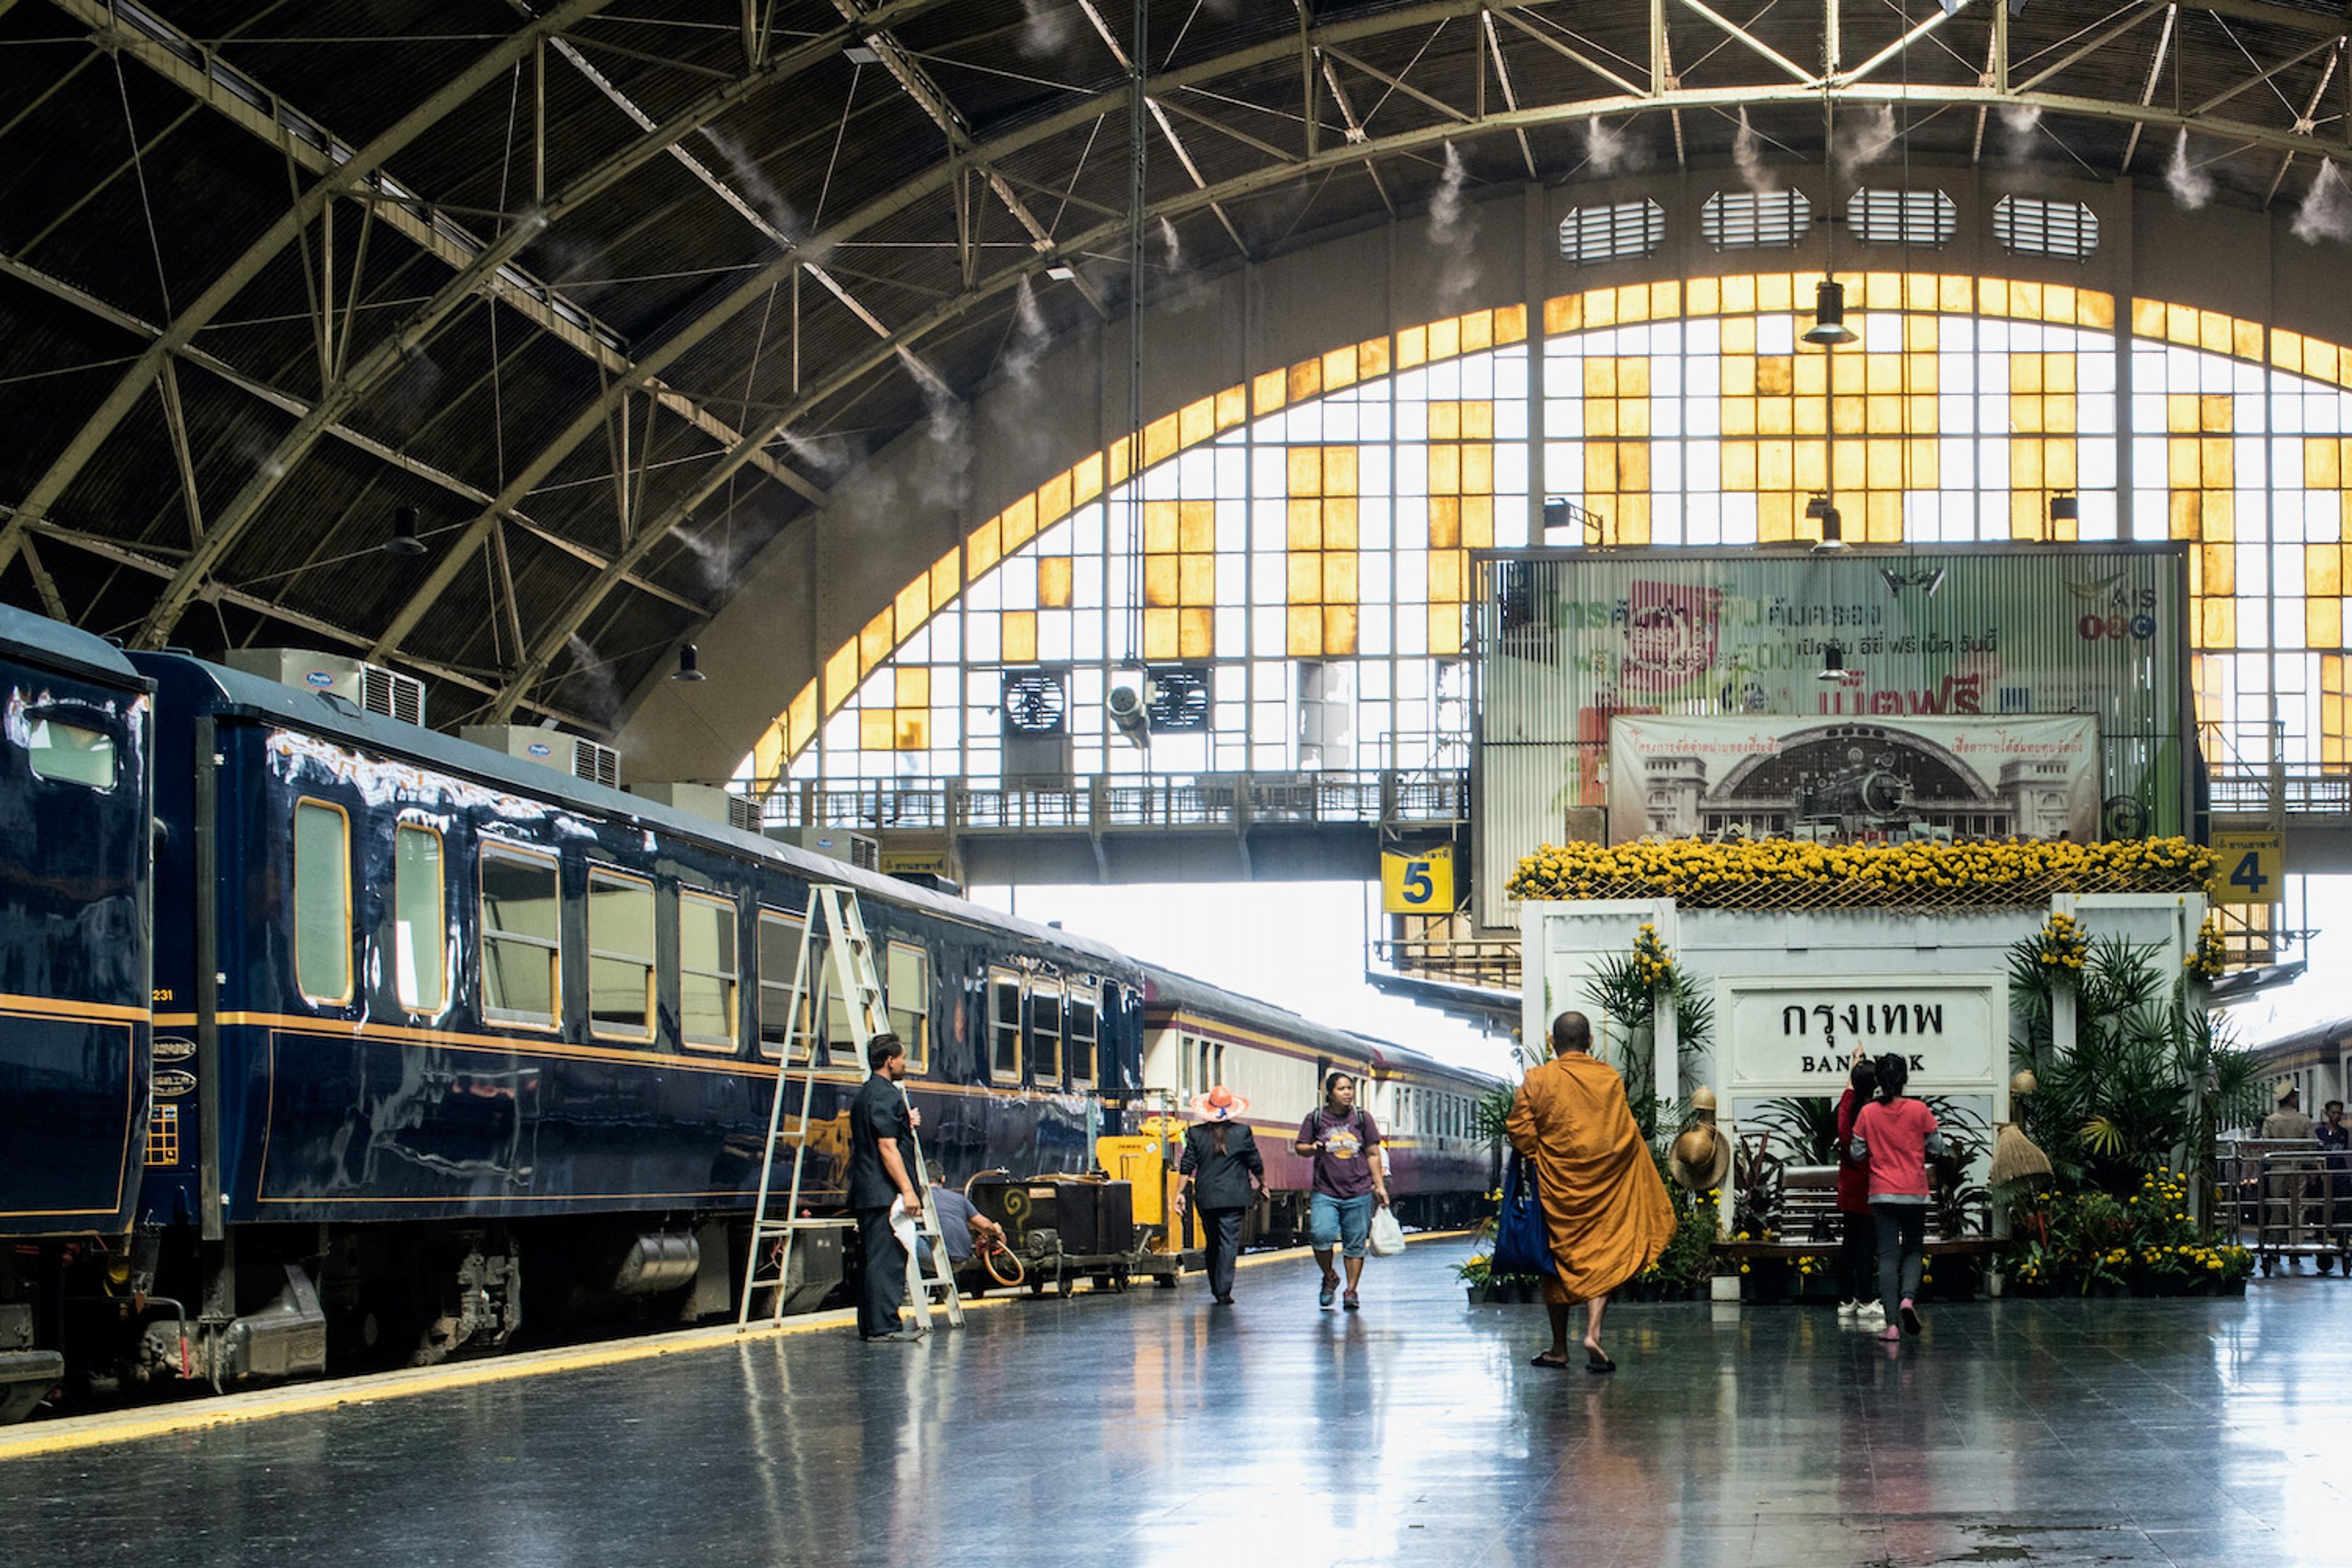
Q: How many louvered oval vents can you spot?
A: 4